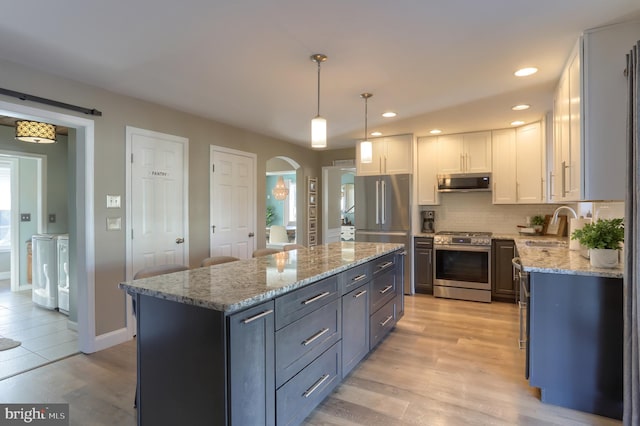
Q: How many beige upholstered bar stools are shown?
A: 4